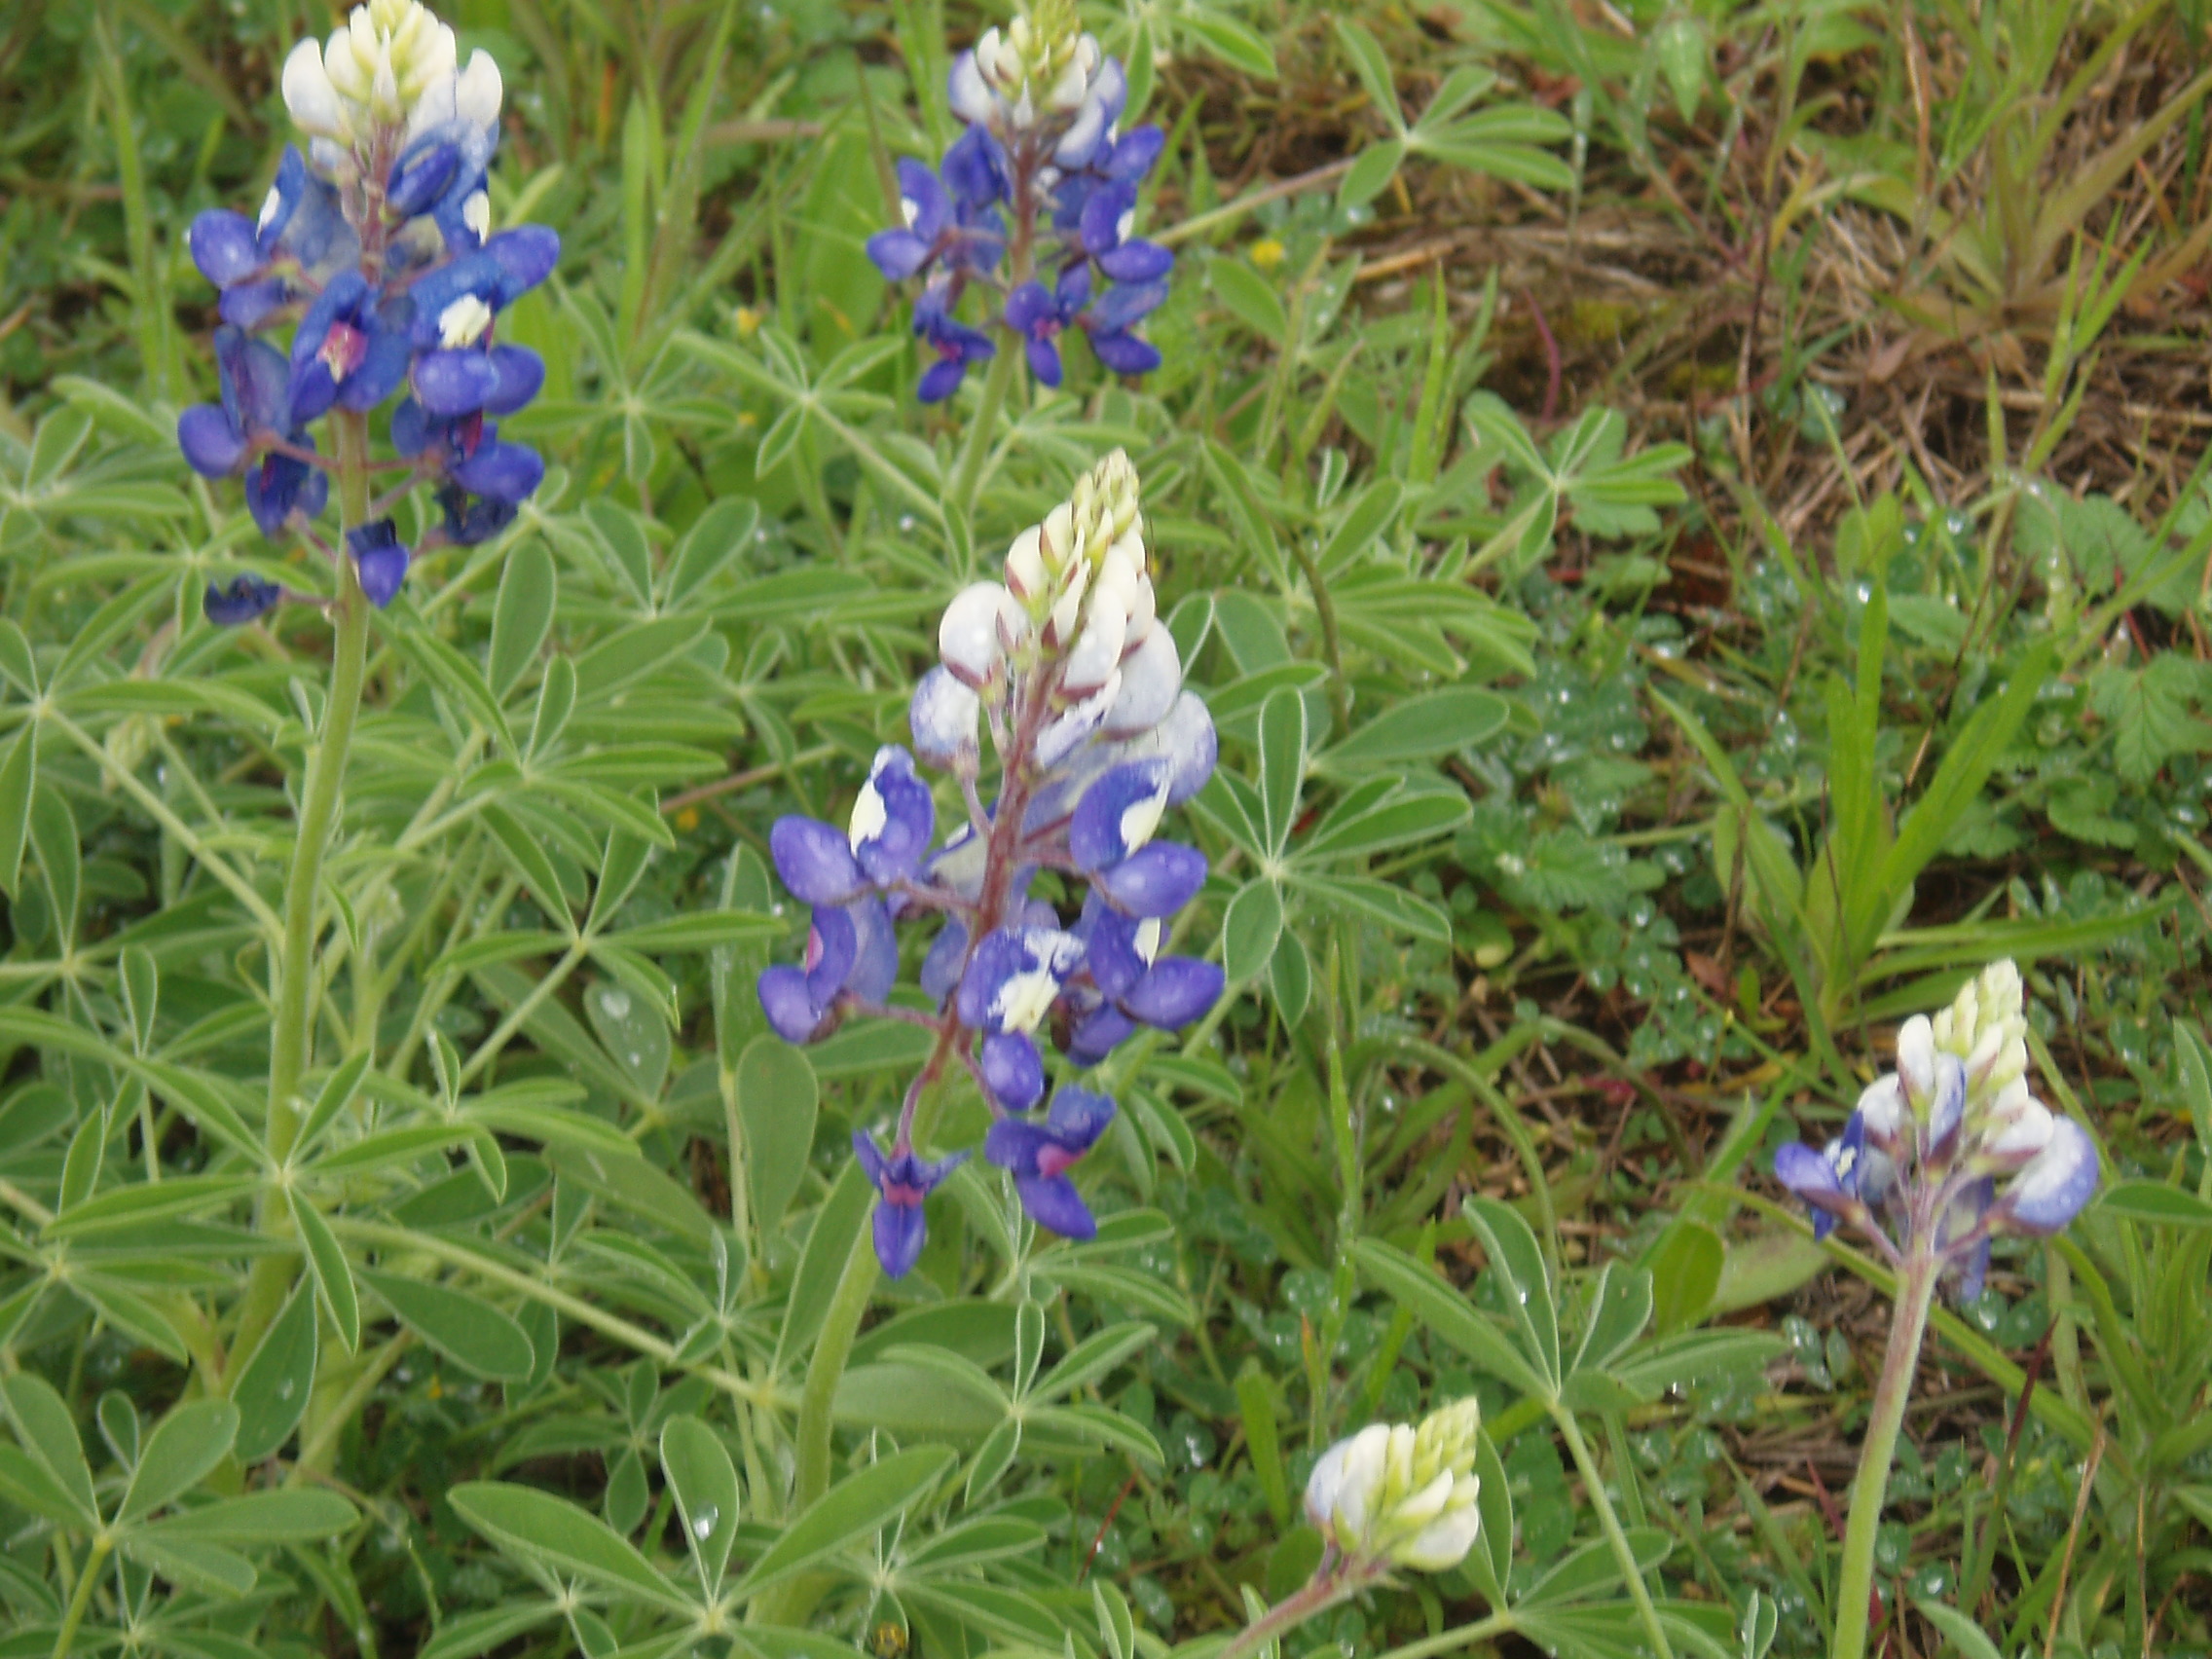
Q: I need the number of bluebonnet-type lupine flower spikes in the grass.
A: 5